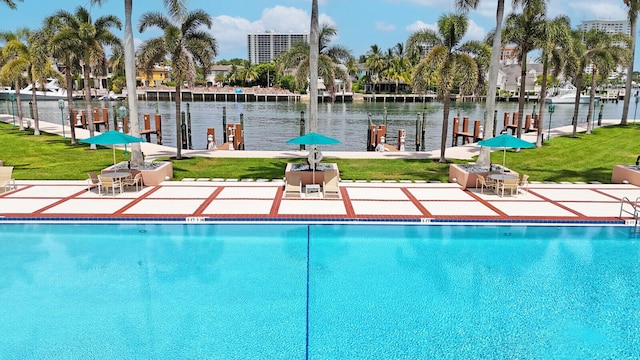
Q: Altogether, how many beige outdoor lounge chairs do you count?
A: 3